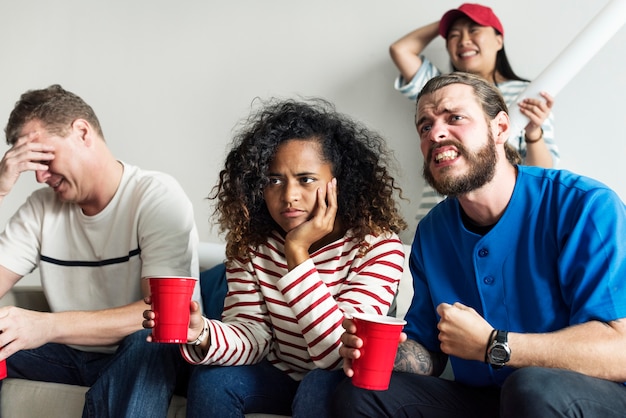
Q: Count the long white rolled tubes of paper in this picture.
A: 1